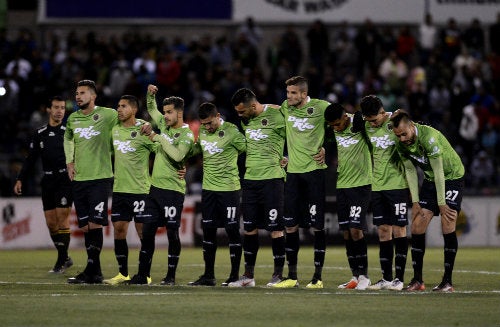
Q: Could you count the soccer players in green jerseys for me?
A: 9